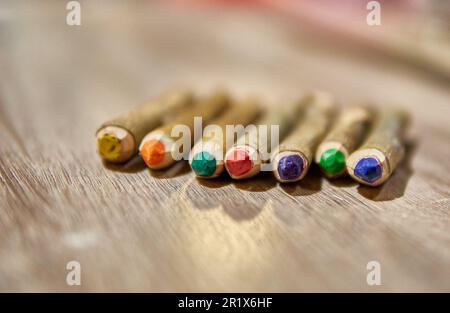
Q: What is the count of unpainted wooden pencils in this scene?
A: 7